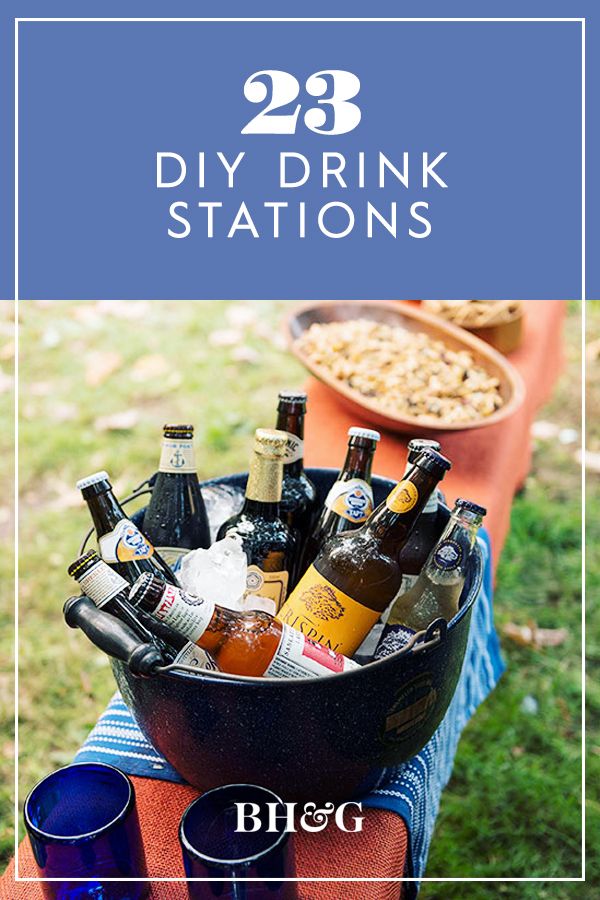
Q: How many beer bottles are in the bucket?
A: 10